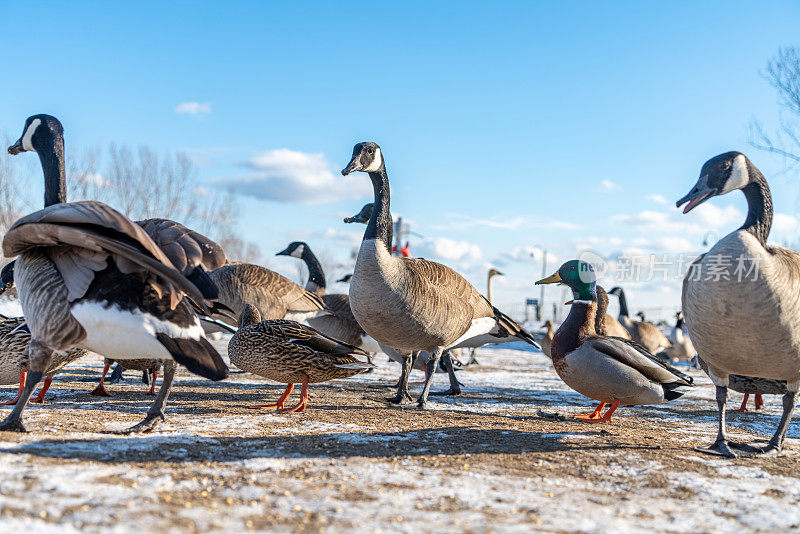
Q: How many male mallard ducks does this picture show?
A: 1